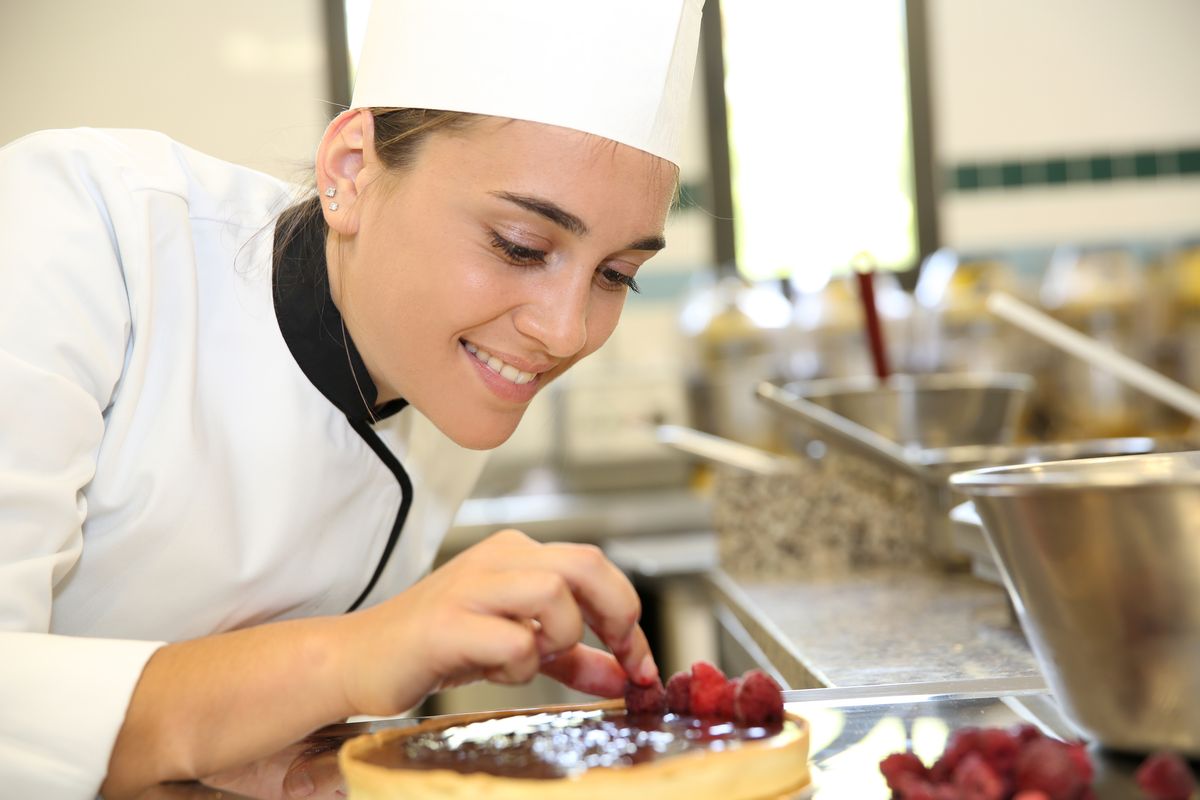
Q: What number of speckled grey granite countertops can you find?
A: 1